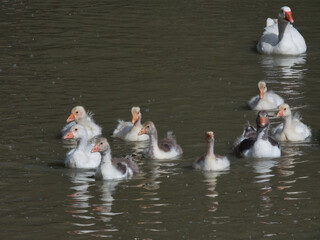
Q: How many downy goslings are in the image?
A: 8